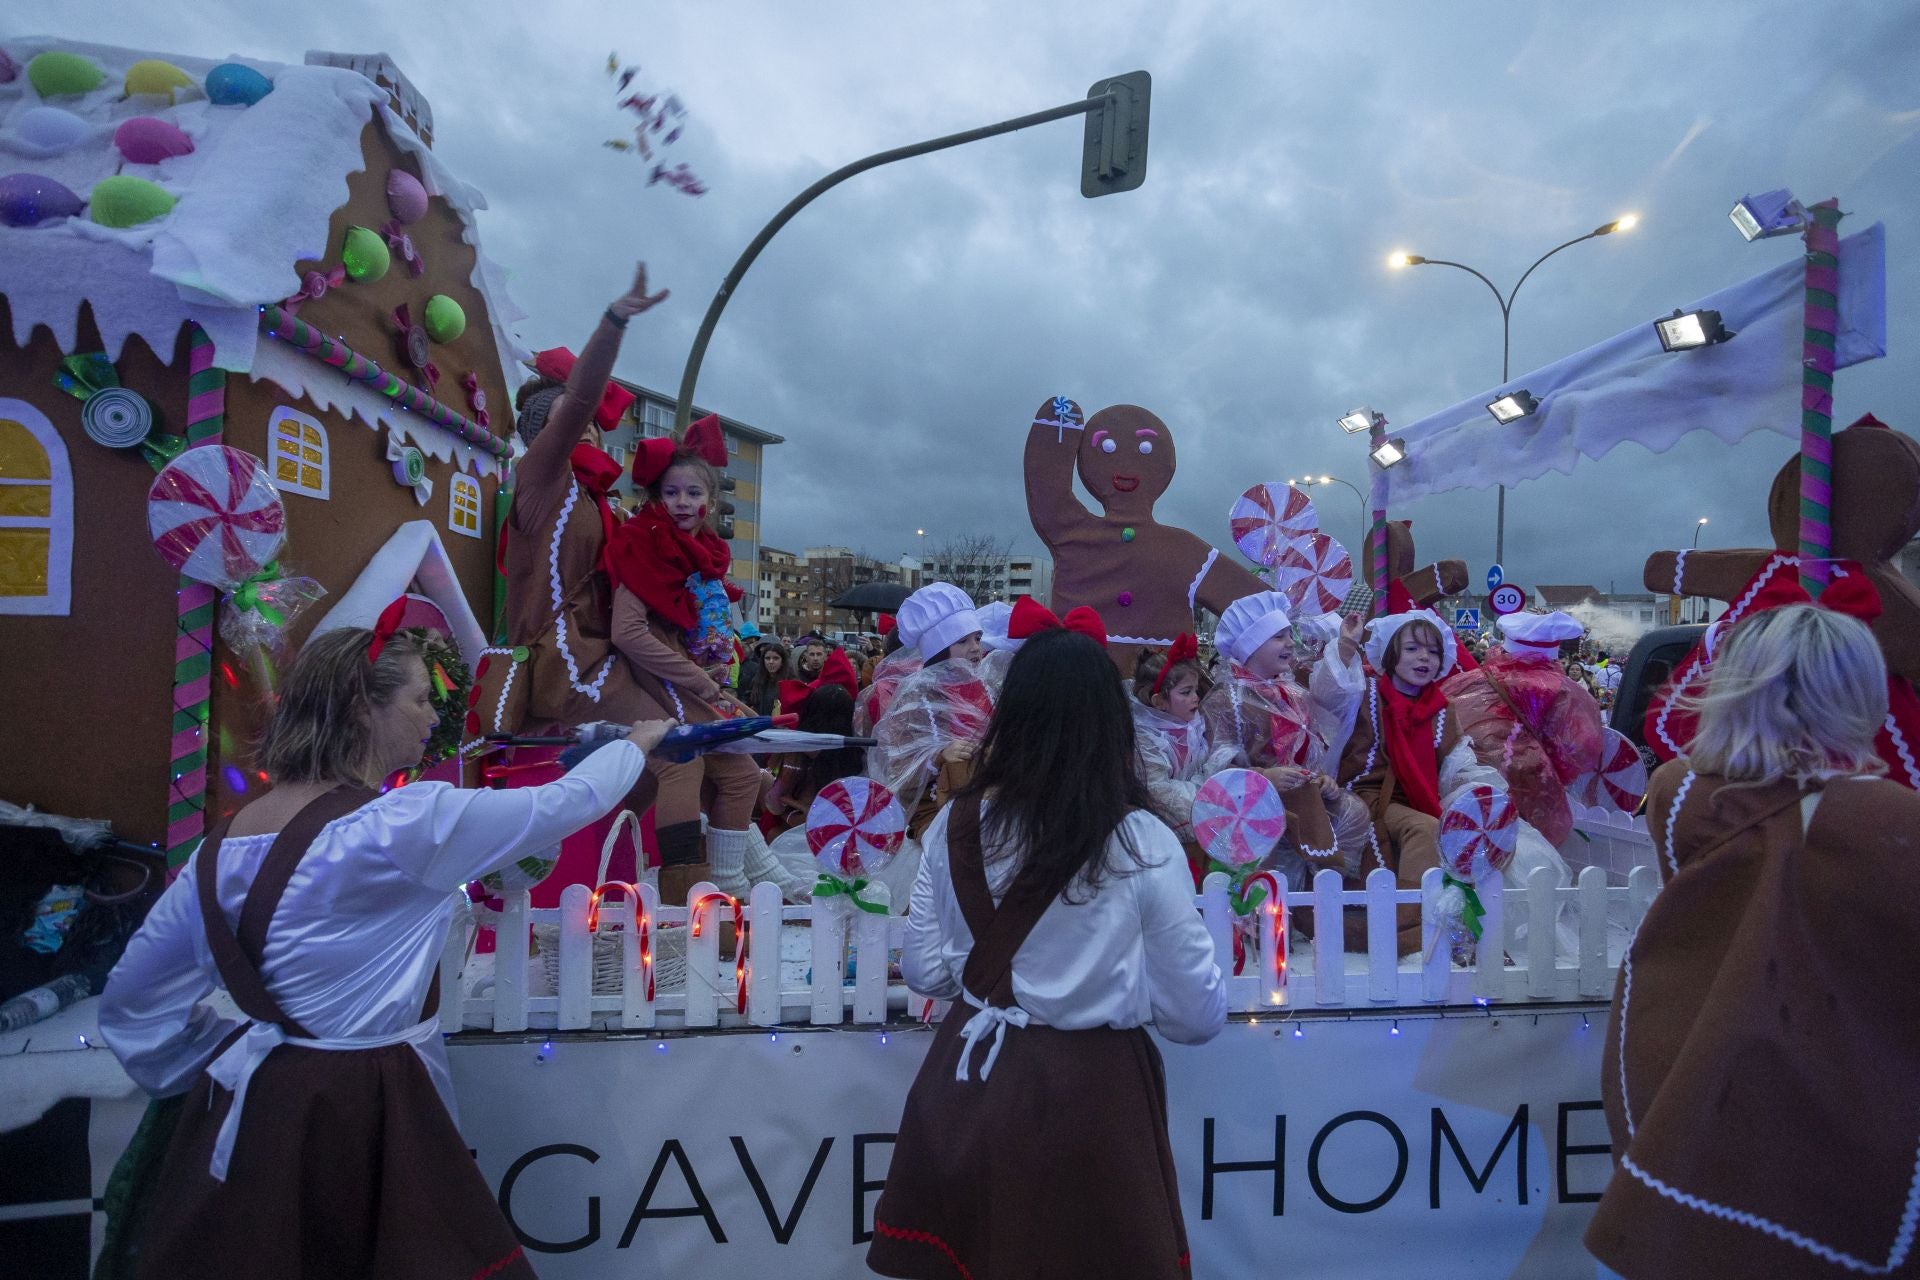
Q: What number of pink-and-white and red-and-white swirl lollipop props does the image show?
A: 7